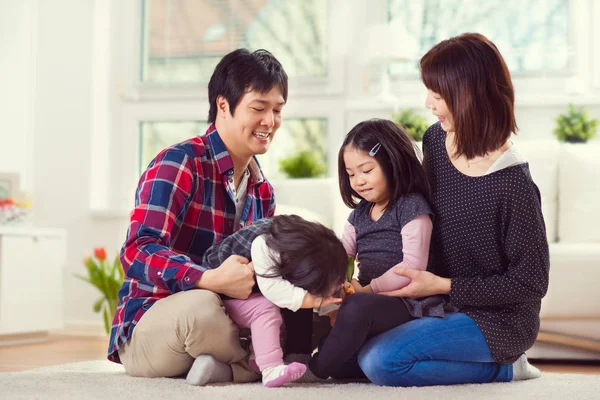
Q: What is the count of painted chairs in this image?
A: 0